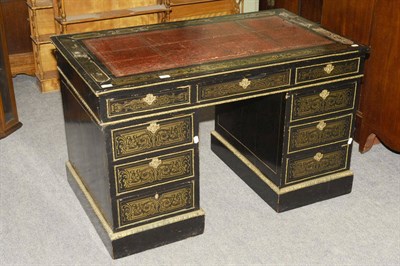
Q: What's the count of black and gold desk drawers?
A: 9